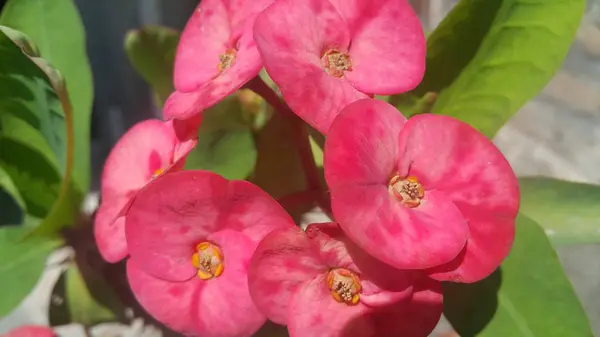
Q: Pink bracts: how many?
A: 12